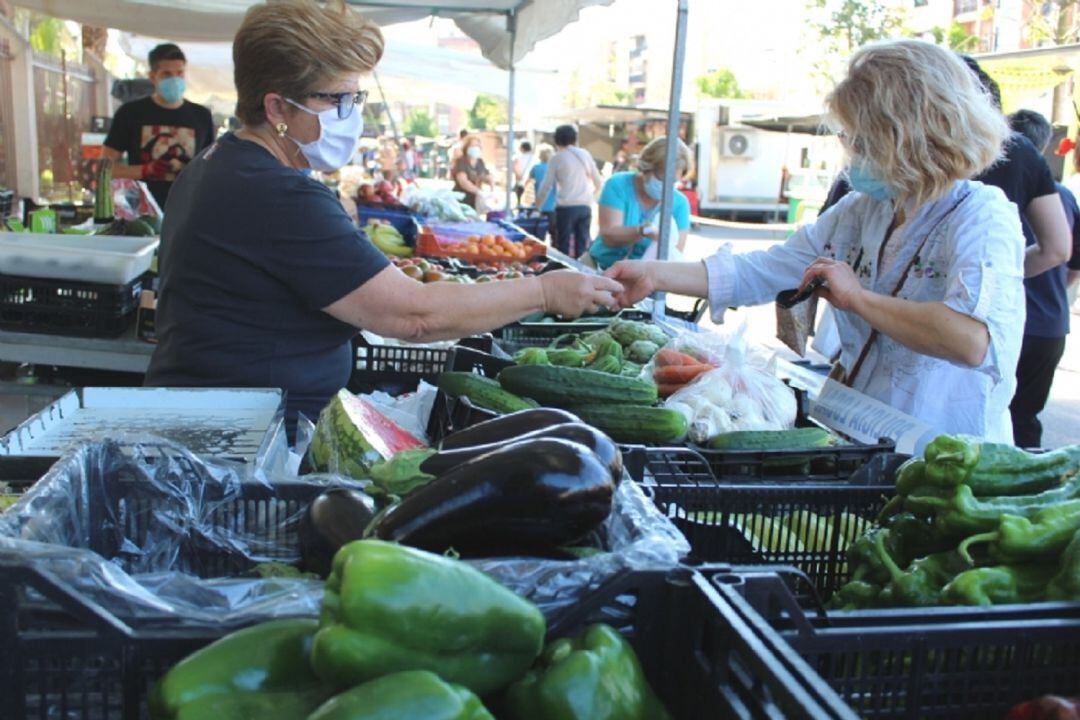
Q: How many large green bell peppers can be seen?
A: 4